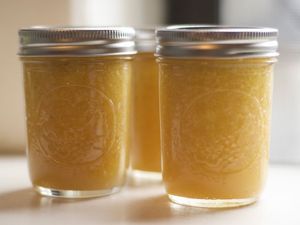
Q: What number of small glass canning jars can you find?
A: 3